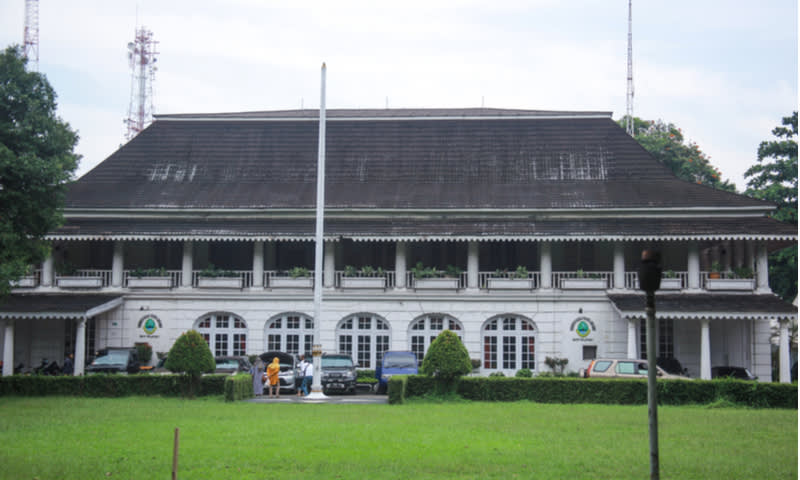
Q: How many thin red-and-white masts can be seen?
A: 3